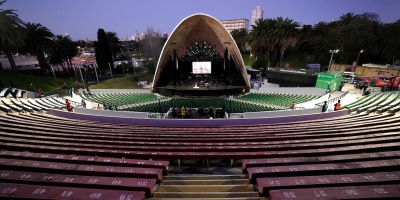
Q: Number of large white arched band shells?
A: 1